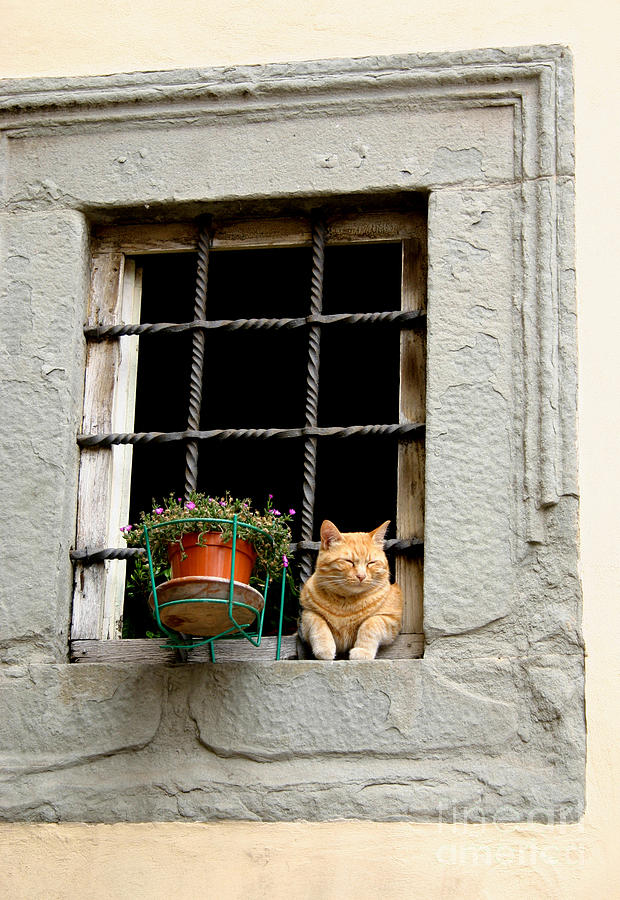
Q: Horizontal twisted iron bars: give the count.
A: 3